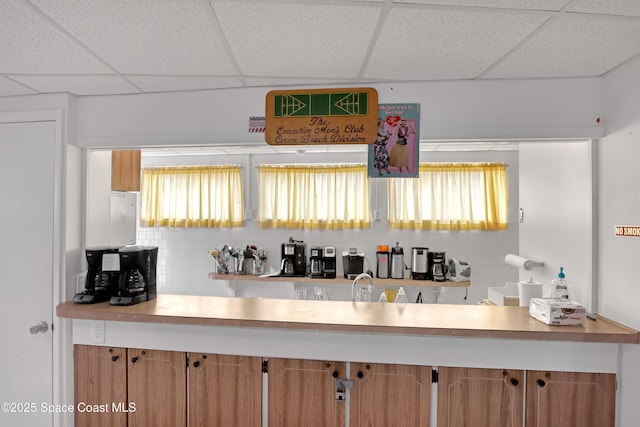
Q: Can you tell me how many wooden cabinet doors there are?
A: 7